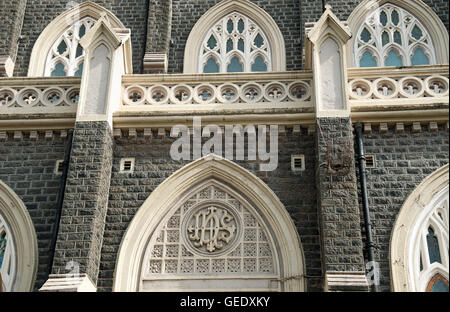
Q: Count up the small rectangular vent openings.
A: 4